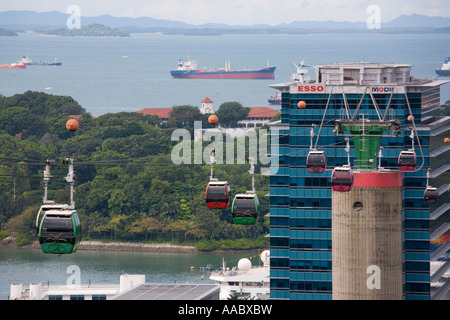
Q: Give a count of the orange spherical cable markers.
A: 5